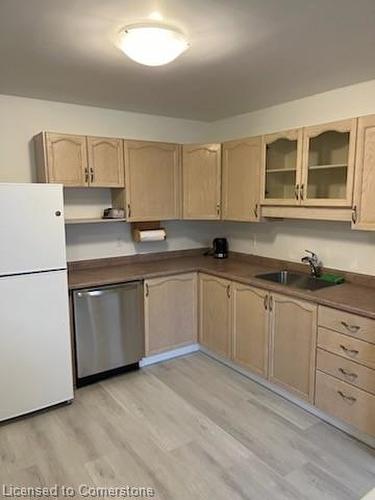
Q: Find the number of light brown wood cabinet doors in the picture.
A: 12